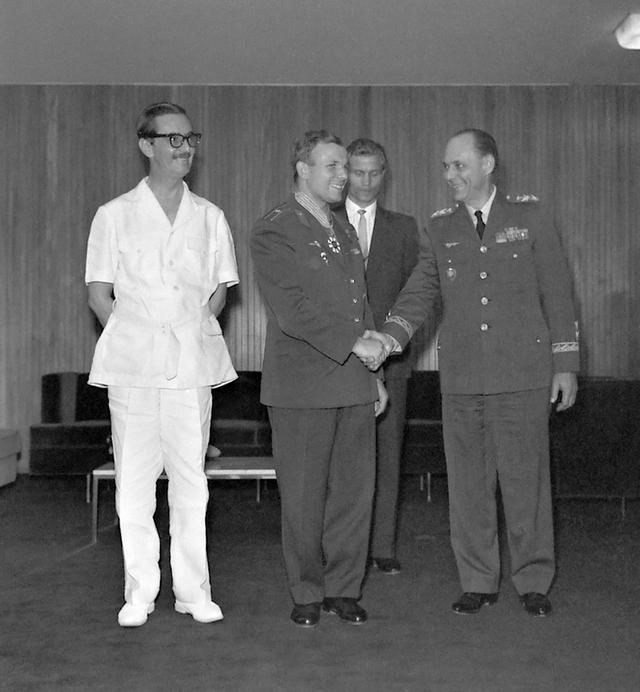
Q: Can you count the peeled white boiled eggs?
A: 0